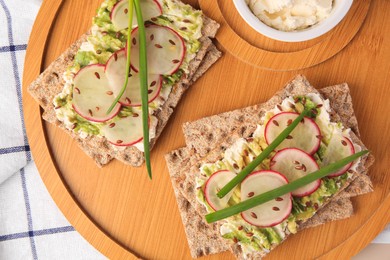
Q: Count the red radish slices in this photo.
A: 10